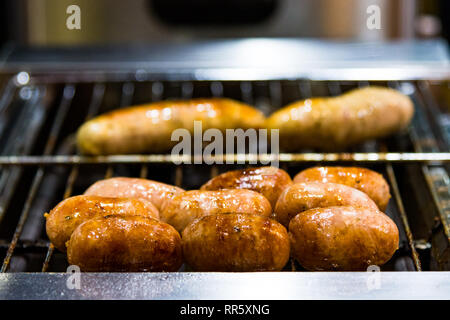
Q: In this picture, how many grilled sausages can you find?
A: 11